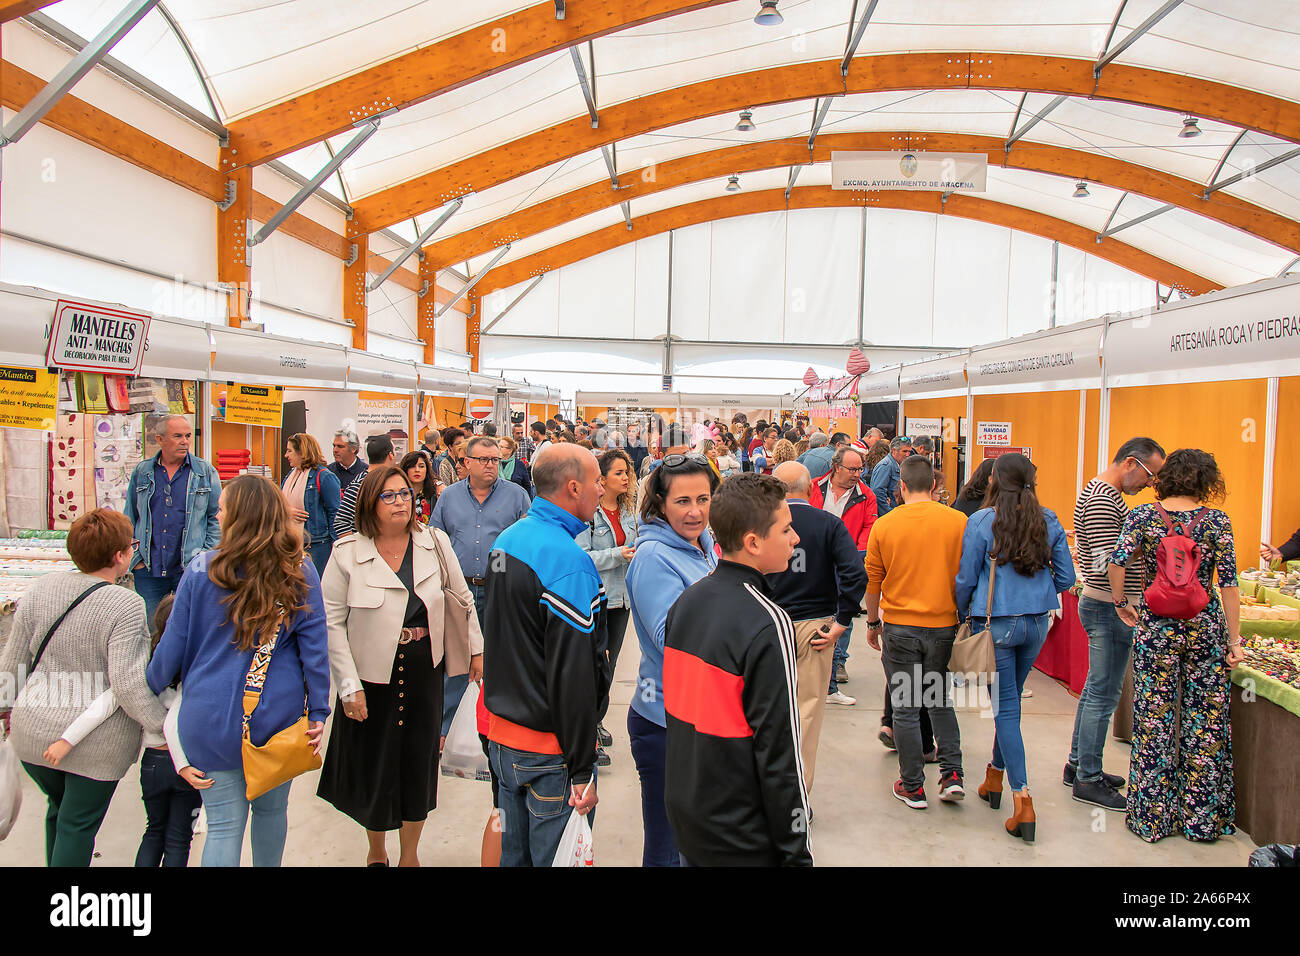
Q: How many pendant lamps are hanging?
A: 5